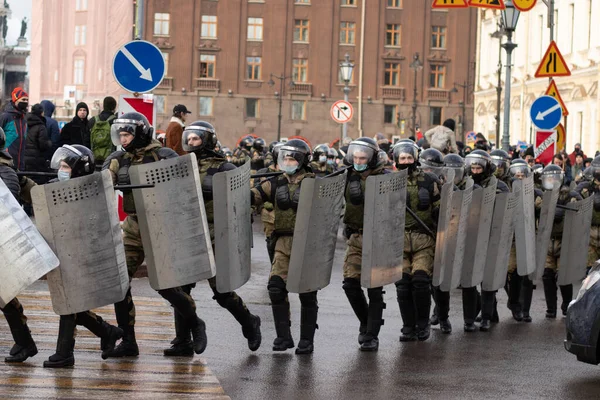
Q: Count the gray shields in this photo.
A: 13